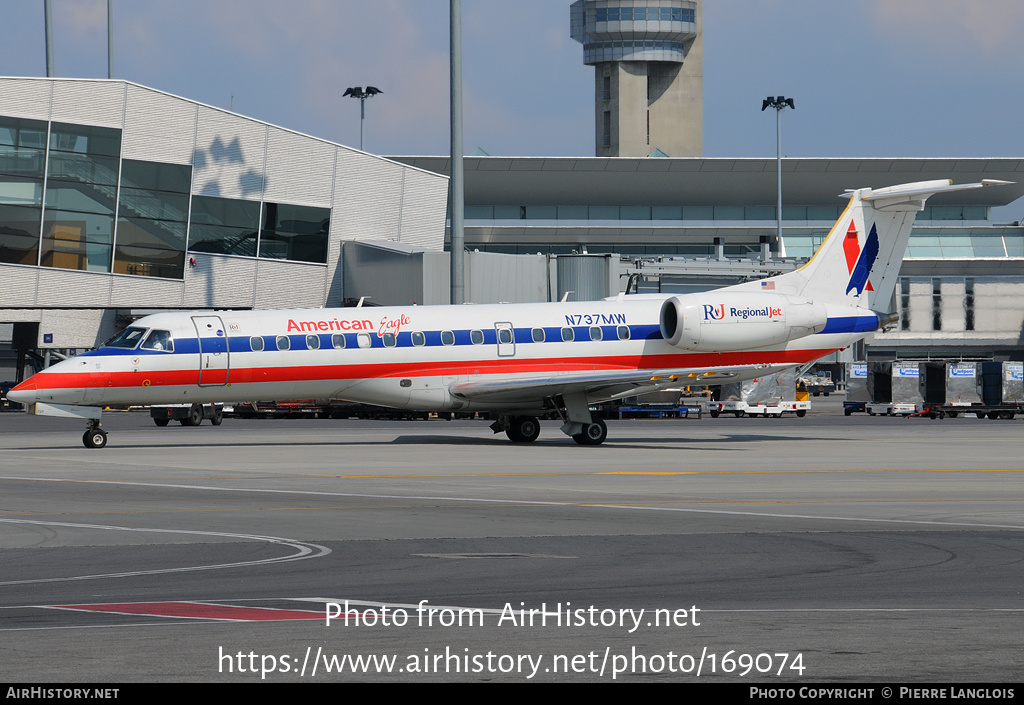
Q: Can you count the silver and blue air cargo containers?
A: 4